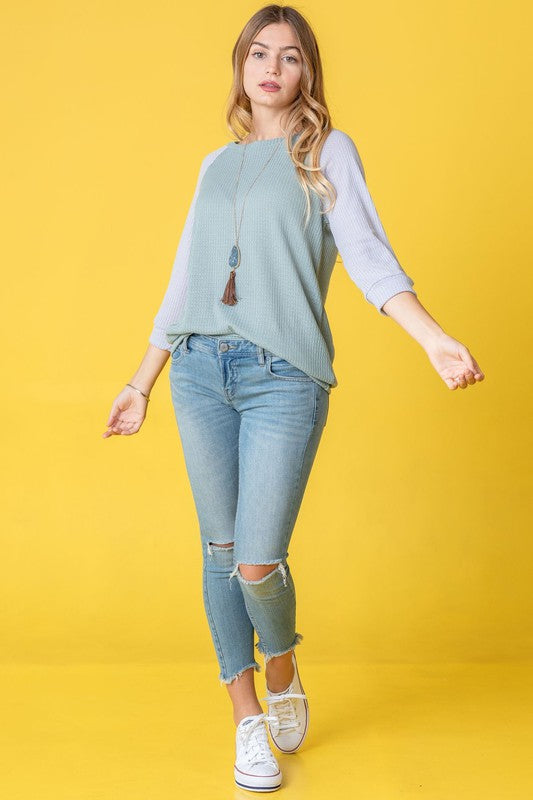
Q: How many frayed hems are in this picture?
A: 2